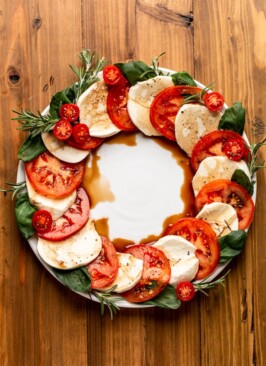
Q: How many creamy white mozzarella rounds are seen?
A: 10